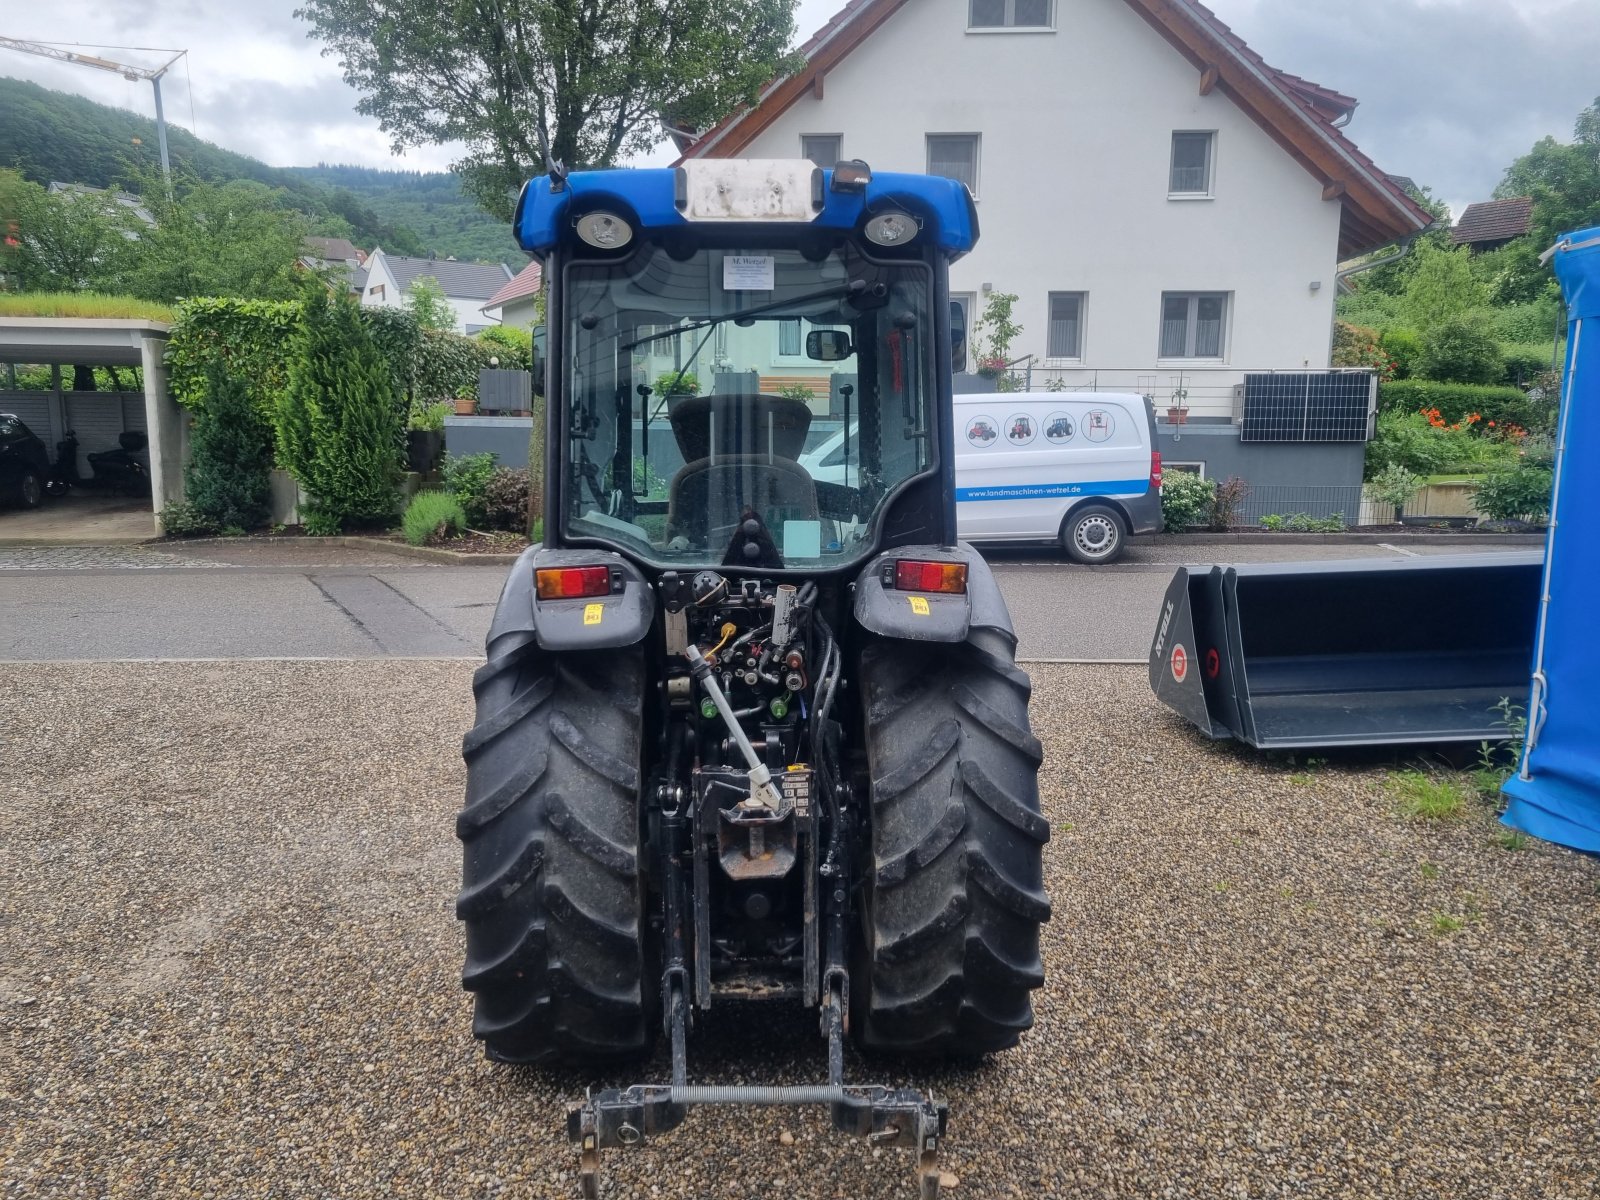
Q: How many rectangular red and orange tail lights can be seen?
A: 2